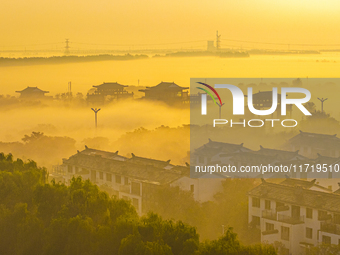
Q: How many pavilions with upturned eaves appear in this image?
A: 4